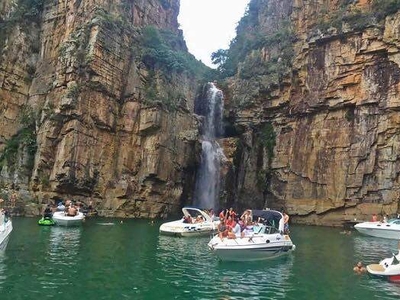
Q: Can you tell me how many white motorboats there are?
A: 6